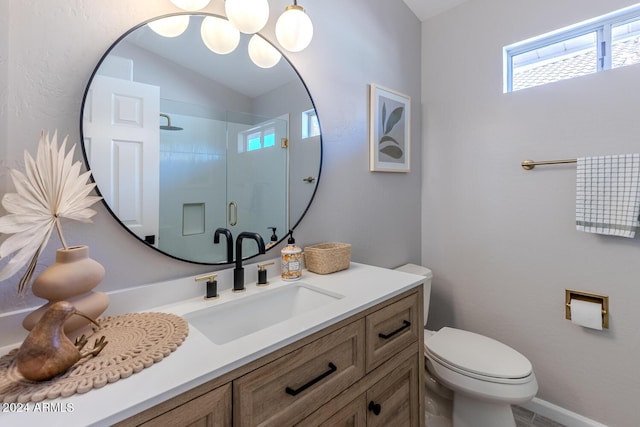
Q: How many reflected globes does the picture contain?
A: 3